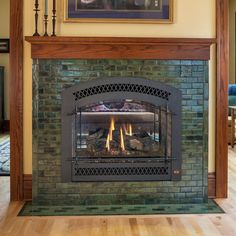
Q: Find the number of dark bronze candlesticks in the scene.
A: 3